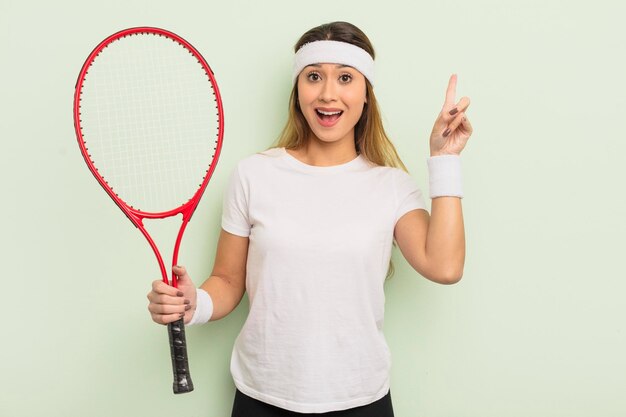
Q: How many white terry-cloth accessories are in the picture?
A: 3